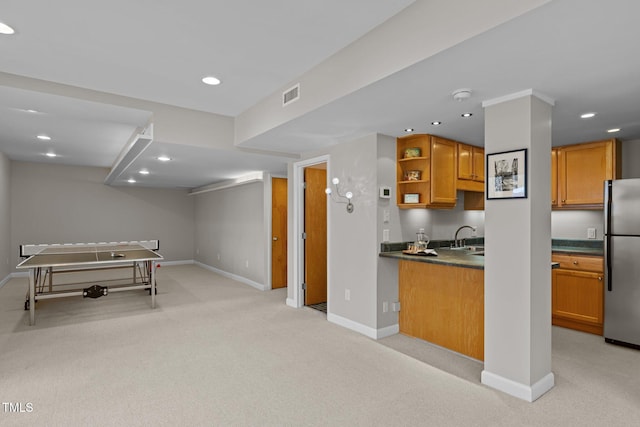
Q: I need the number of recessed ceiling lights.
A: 13